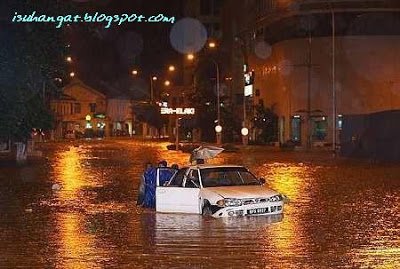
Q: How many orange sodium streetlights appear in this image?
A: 8